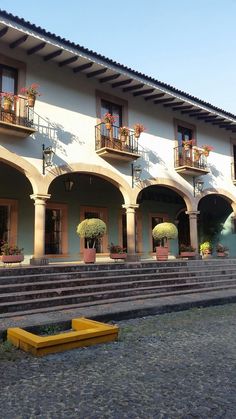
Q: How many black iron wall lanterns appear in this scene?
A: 3